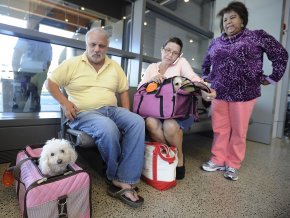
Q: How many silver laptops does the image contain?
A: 0